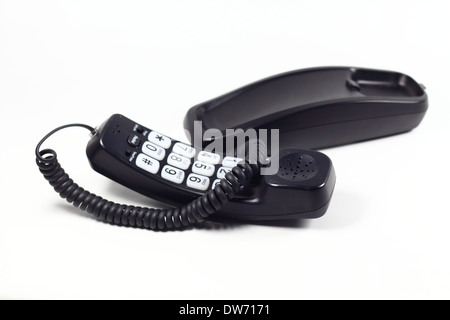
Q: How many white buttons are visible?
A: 12